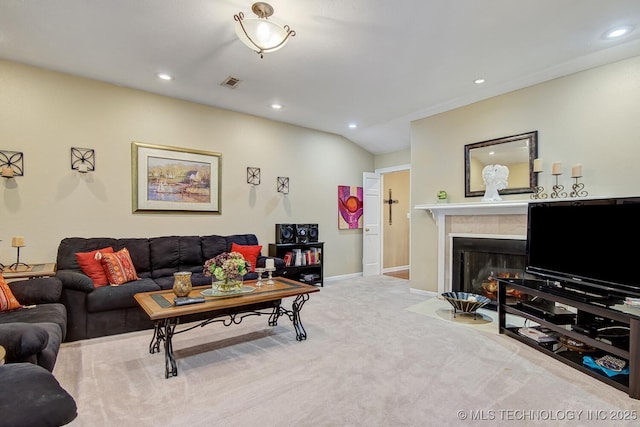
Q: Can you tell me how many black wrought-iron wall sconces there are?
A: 4